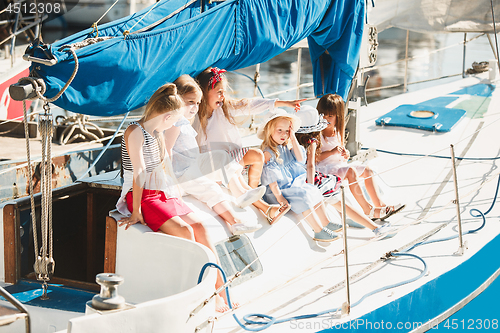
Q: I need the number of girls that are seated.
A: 6